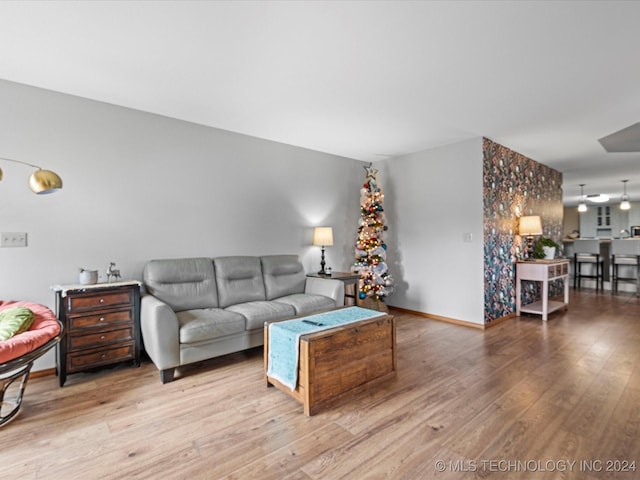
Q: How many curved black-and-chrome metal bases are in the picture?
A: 1